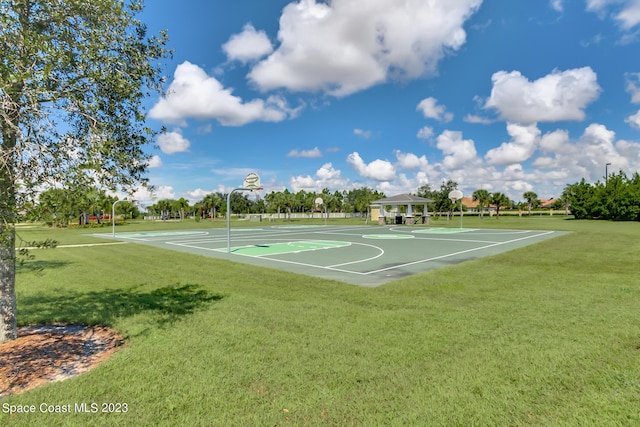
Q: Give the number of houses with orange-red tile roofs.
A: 2